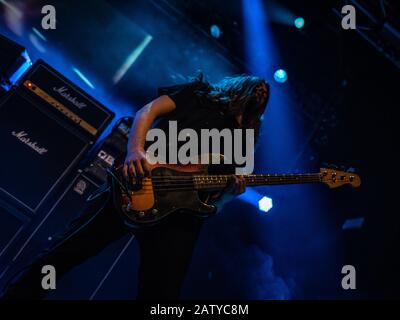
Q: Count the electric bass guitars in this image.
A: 1